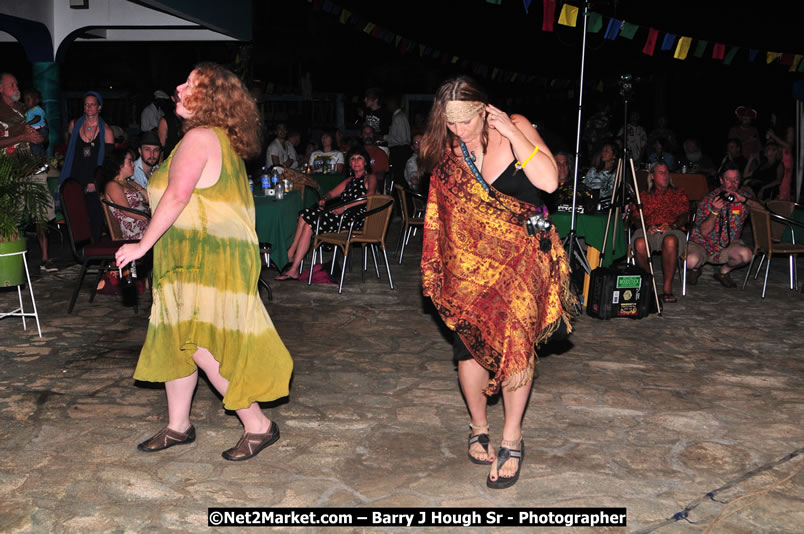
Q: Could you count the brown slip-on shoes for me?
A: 2